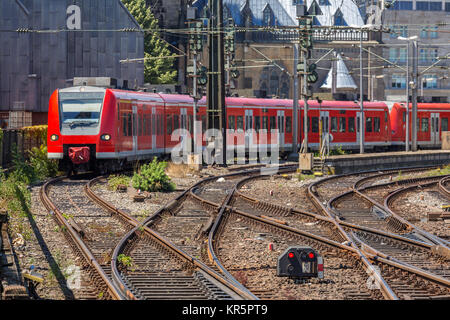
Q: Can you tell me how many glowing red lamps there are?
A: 2